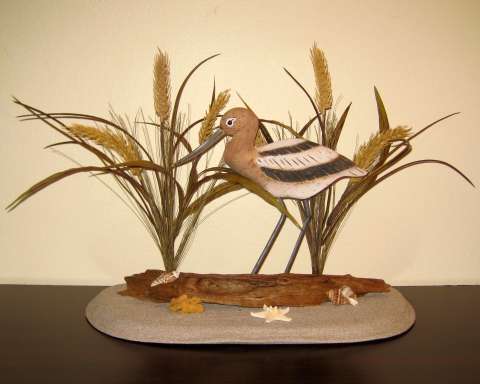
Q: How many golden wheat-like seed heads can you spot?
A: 5